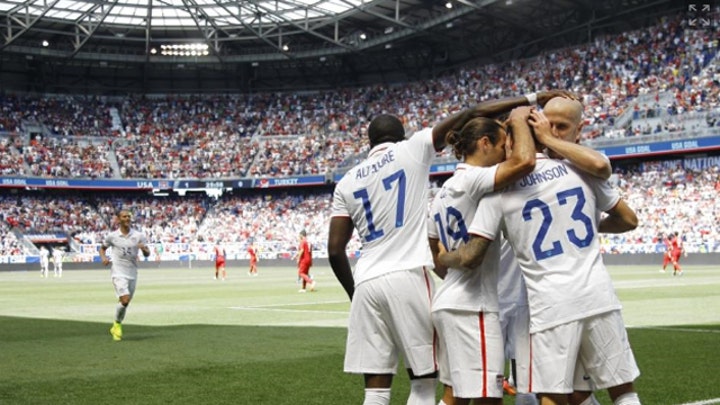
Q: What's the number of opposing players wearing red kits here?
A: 5